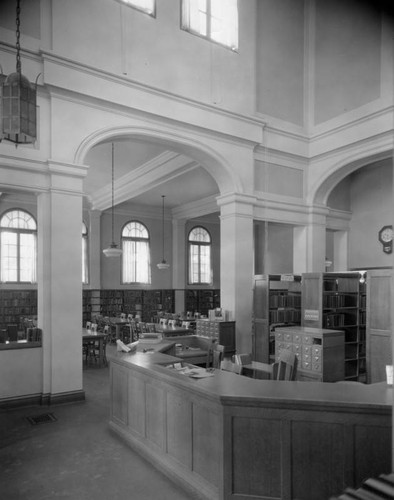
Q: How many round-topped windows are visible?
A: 4